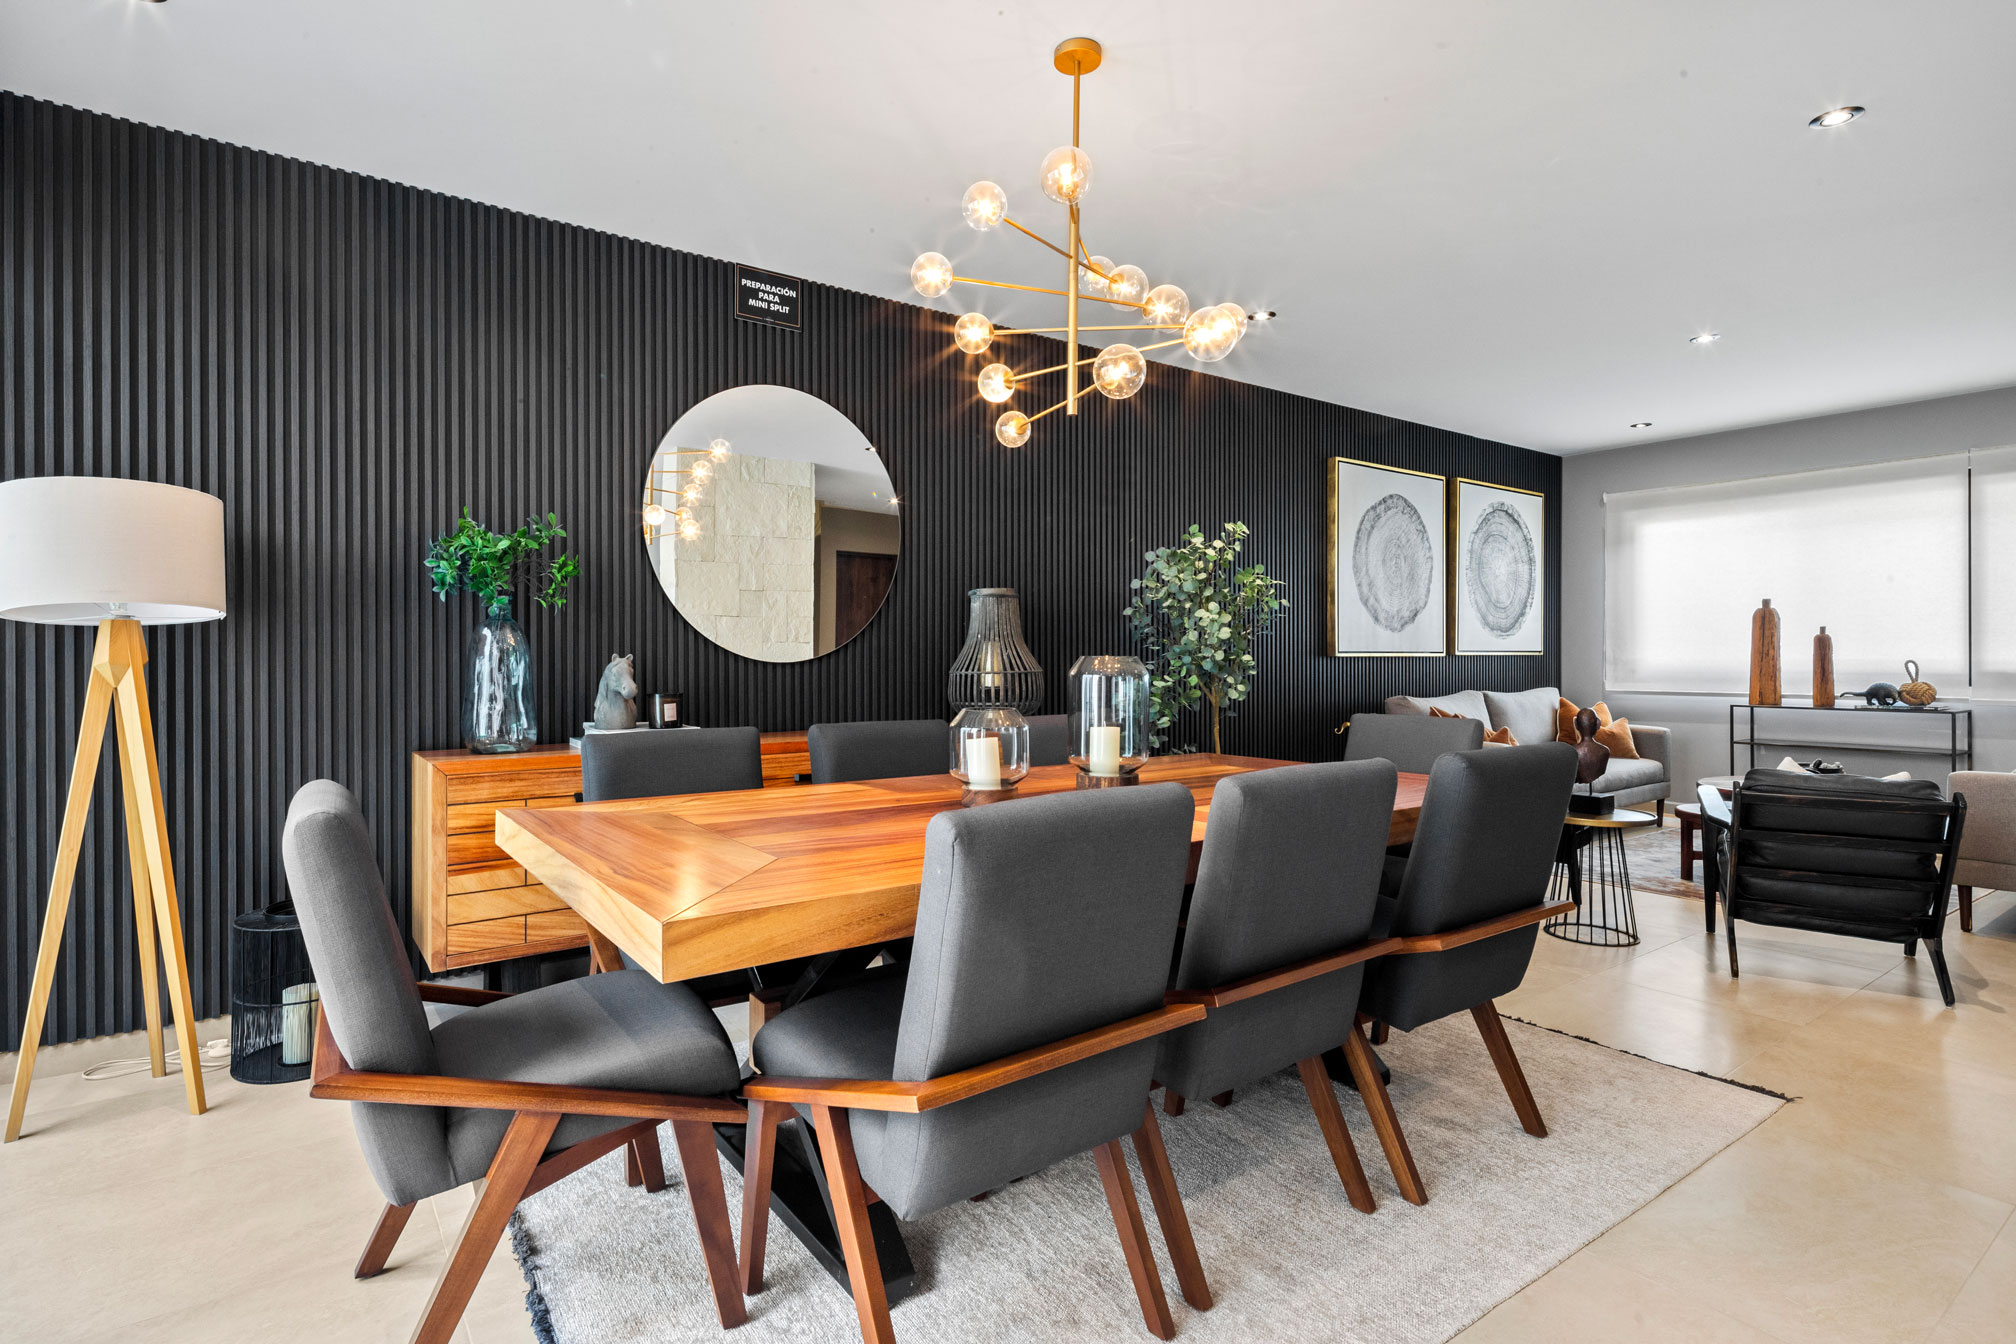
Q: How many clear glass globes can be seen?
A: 12